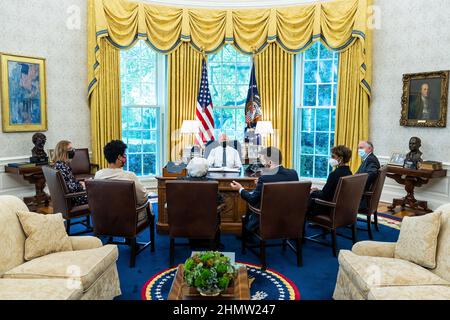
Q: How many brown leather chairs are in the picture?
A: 7